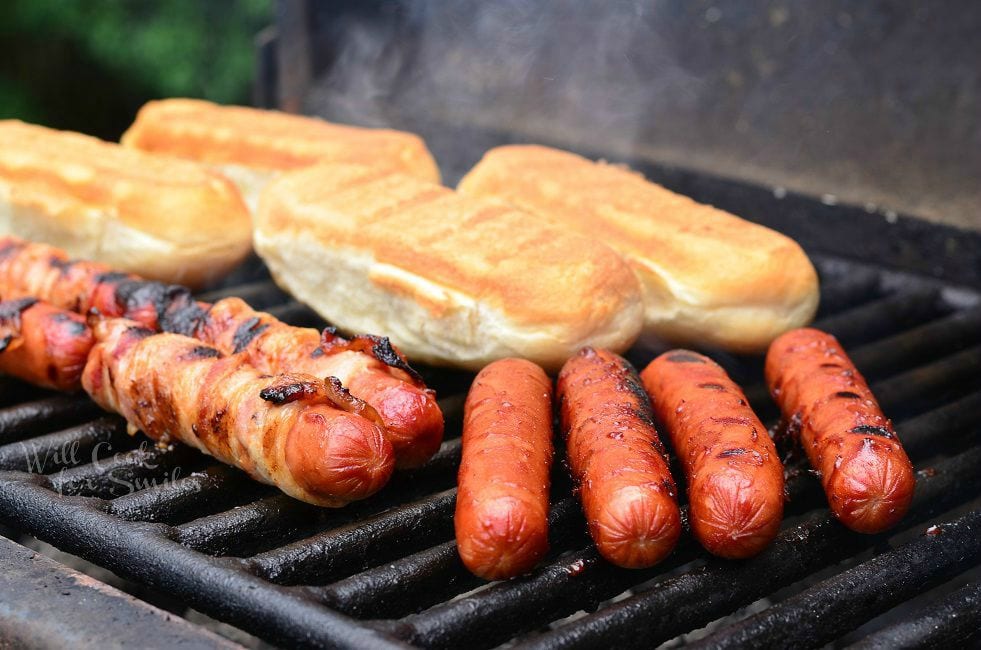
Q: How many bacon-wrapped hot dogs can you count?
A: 4